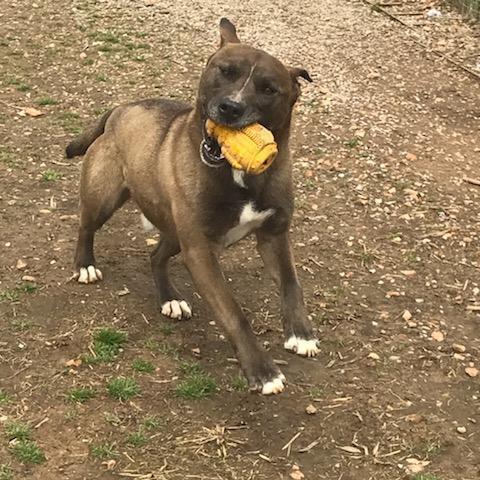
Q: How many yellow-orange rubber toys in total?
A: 1